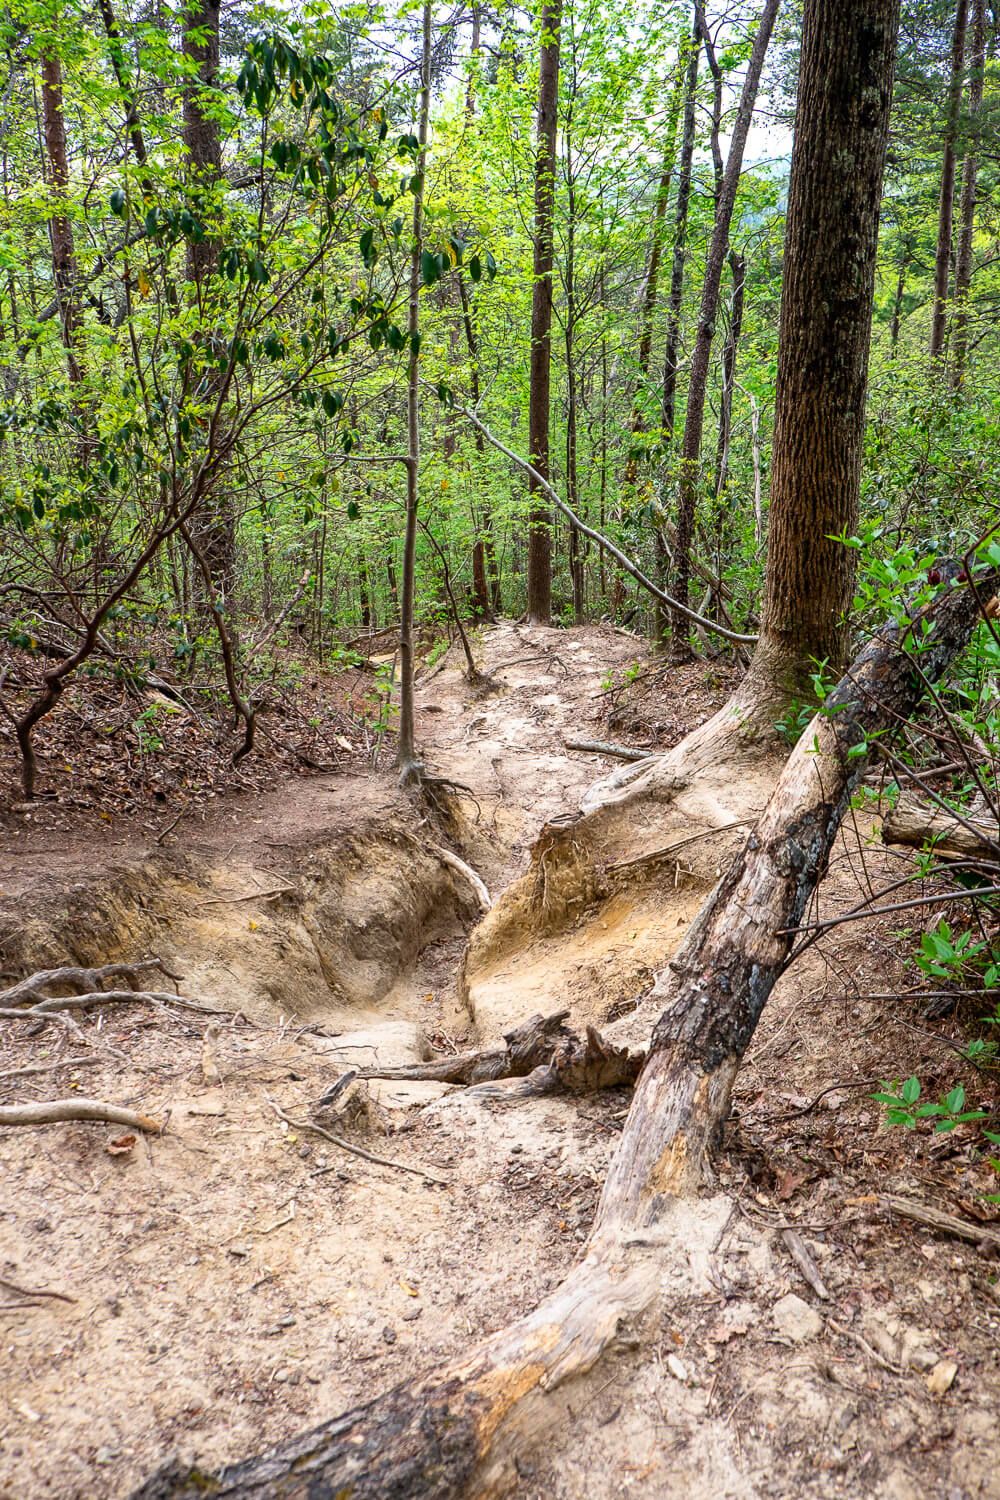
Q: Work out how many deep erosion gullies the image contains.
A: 1